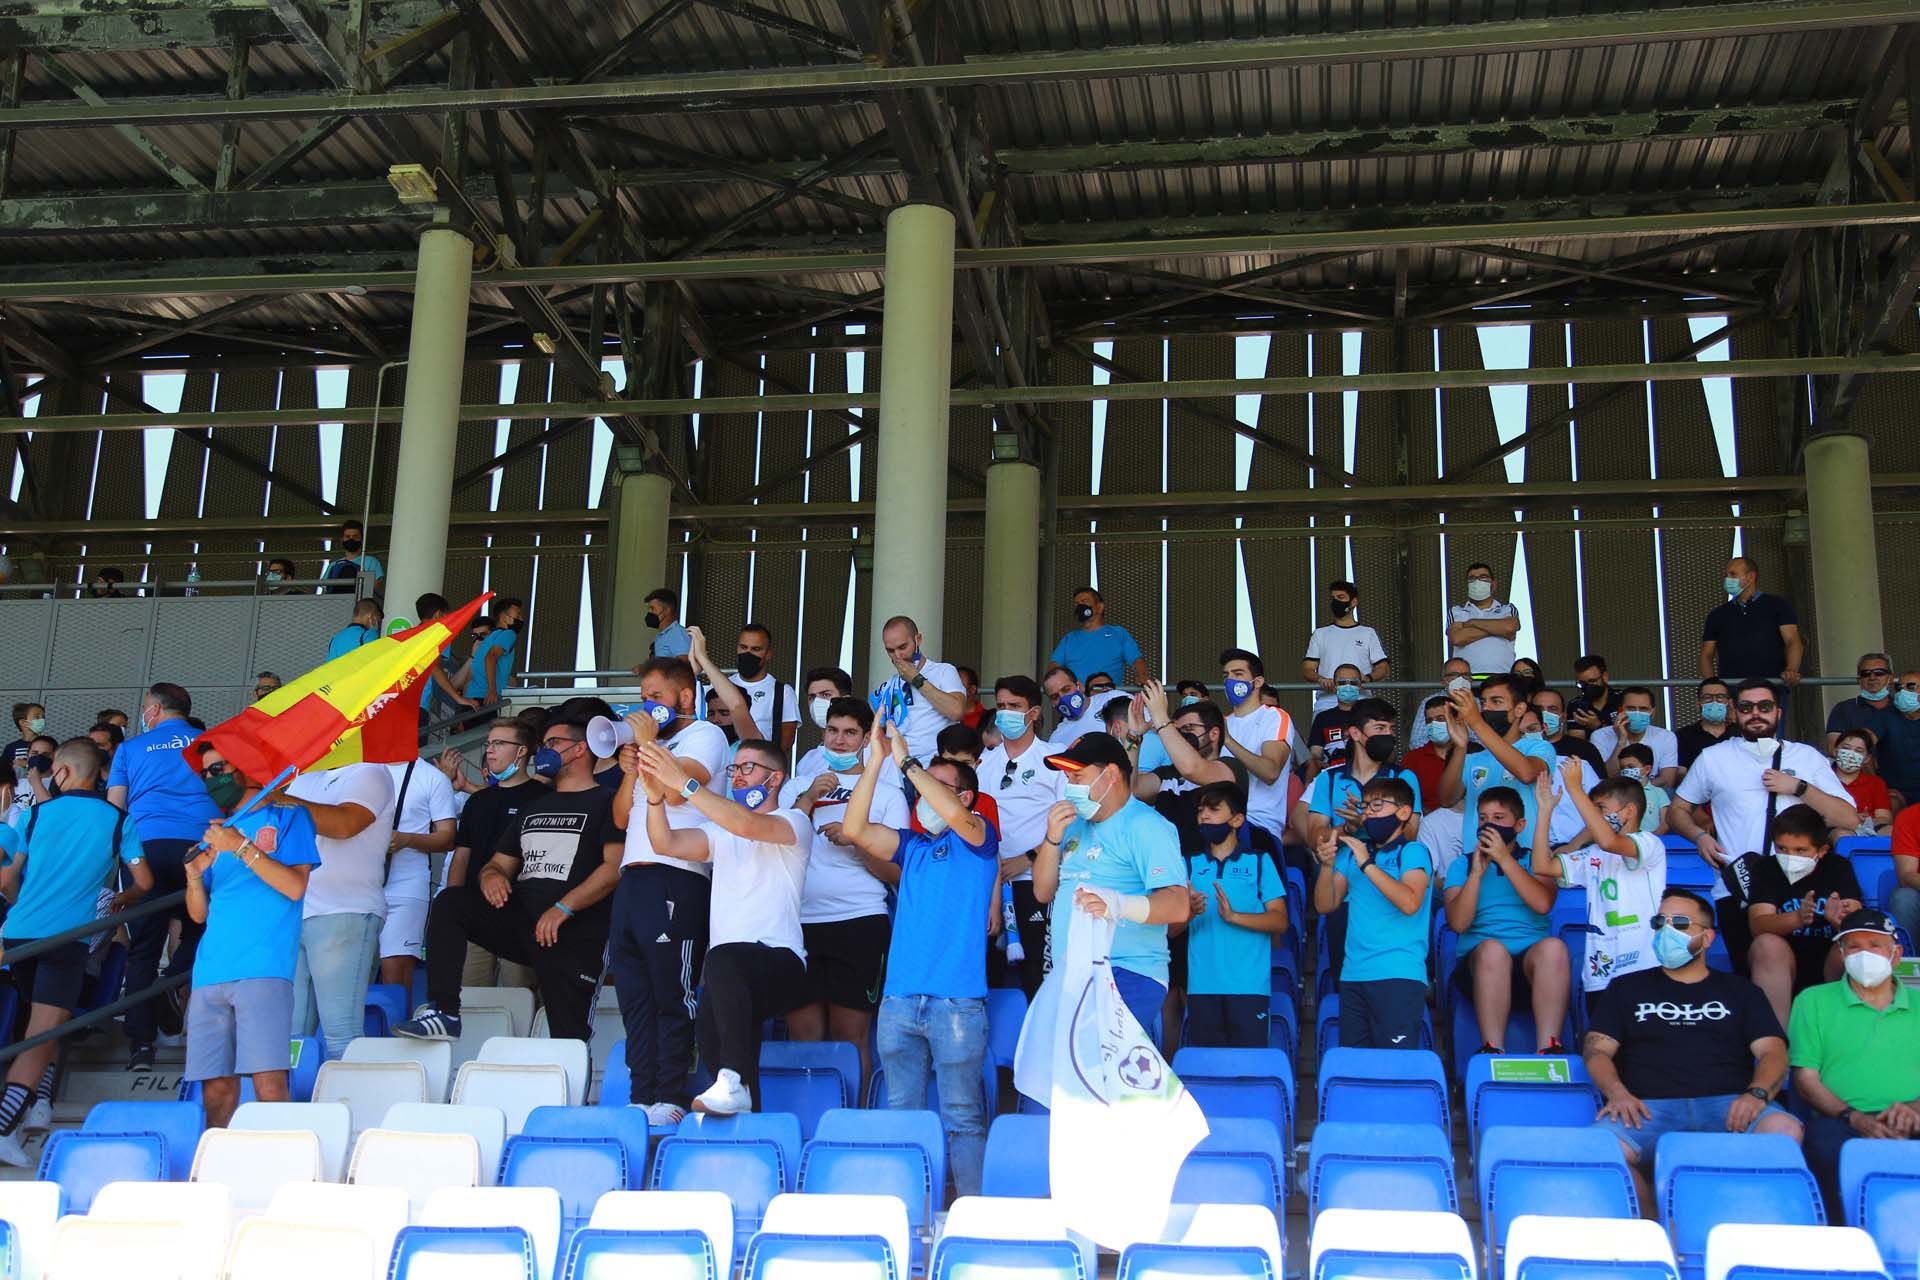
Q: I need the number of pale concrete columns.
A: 5